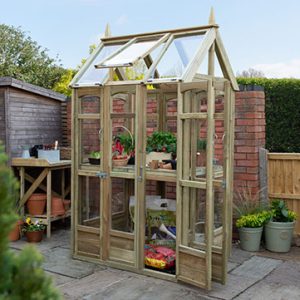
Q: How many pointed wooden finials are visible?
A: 2